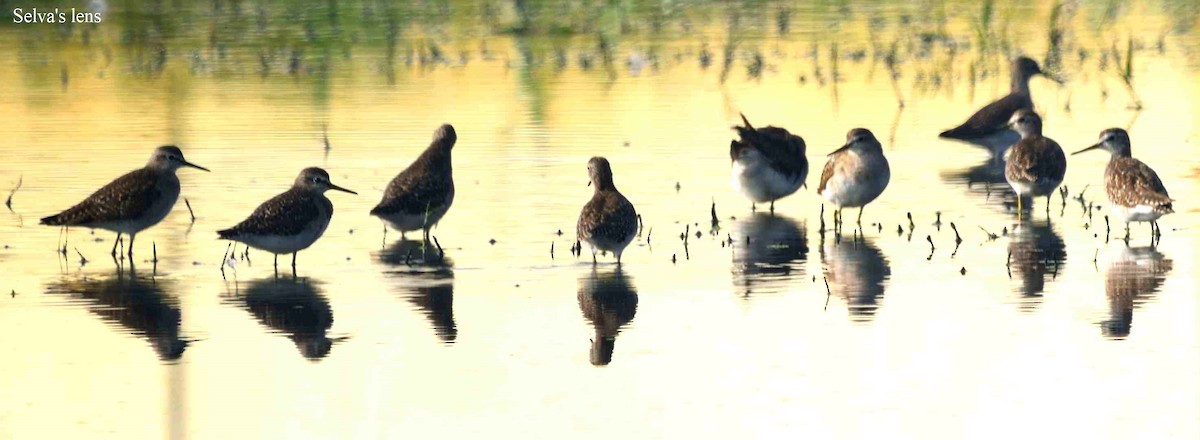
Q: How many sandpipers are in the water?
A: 9